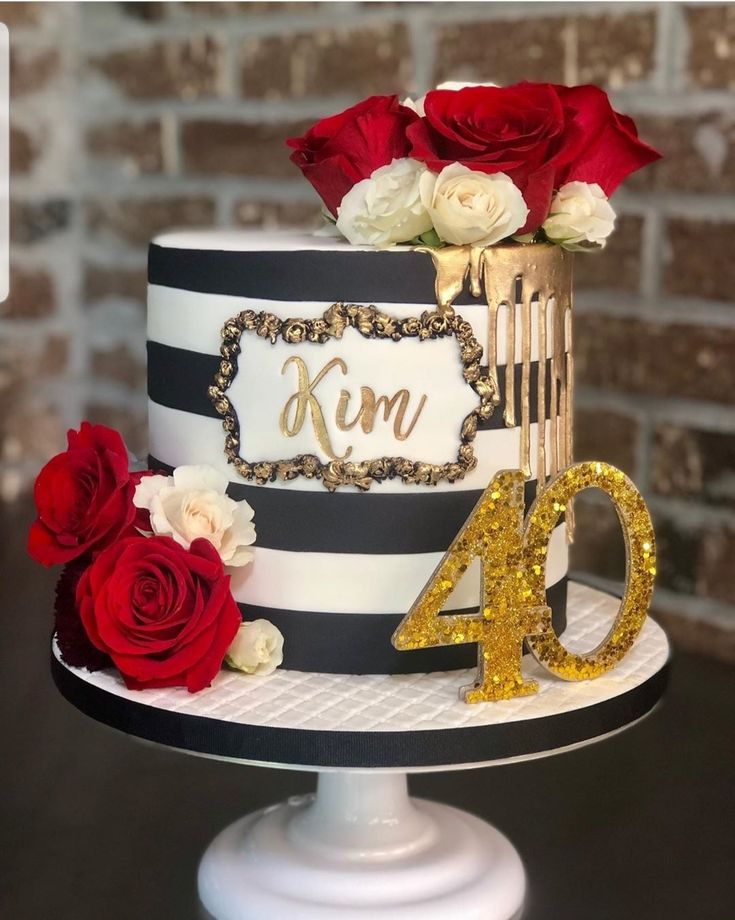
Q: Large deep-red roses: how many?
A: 5